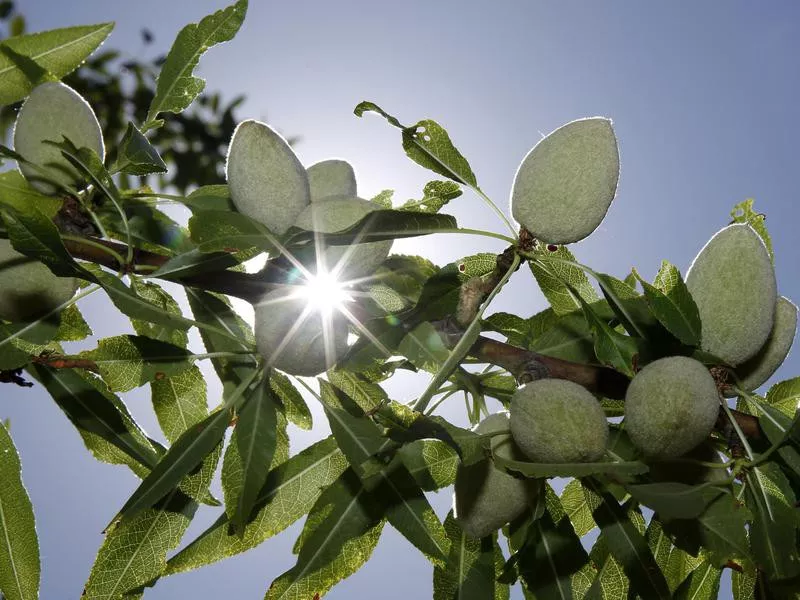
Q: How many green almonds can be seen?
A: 12